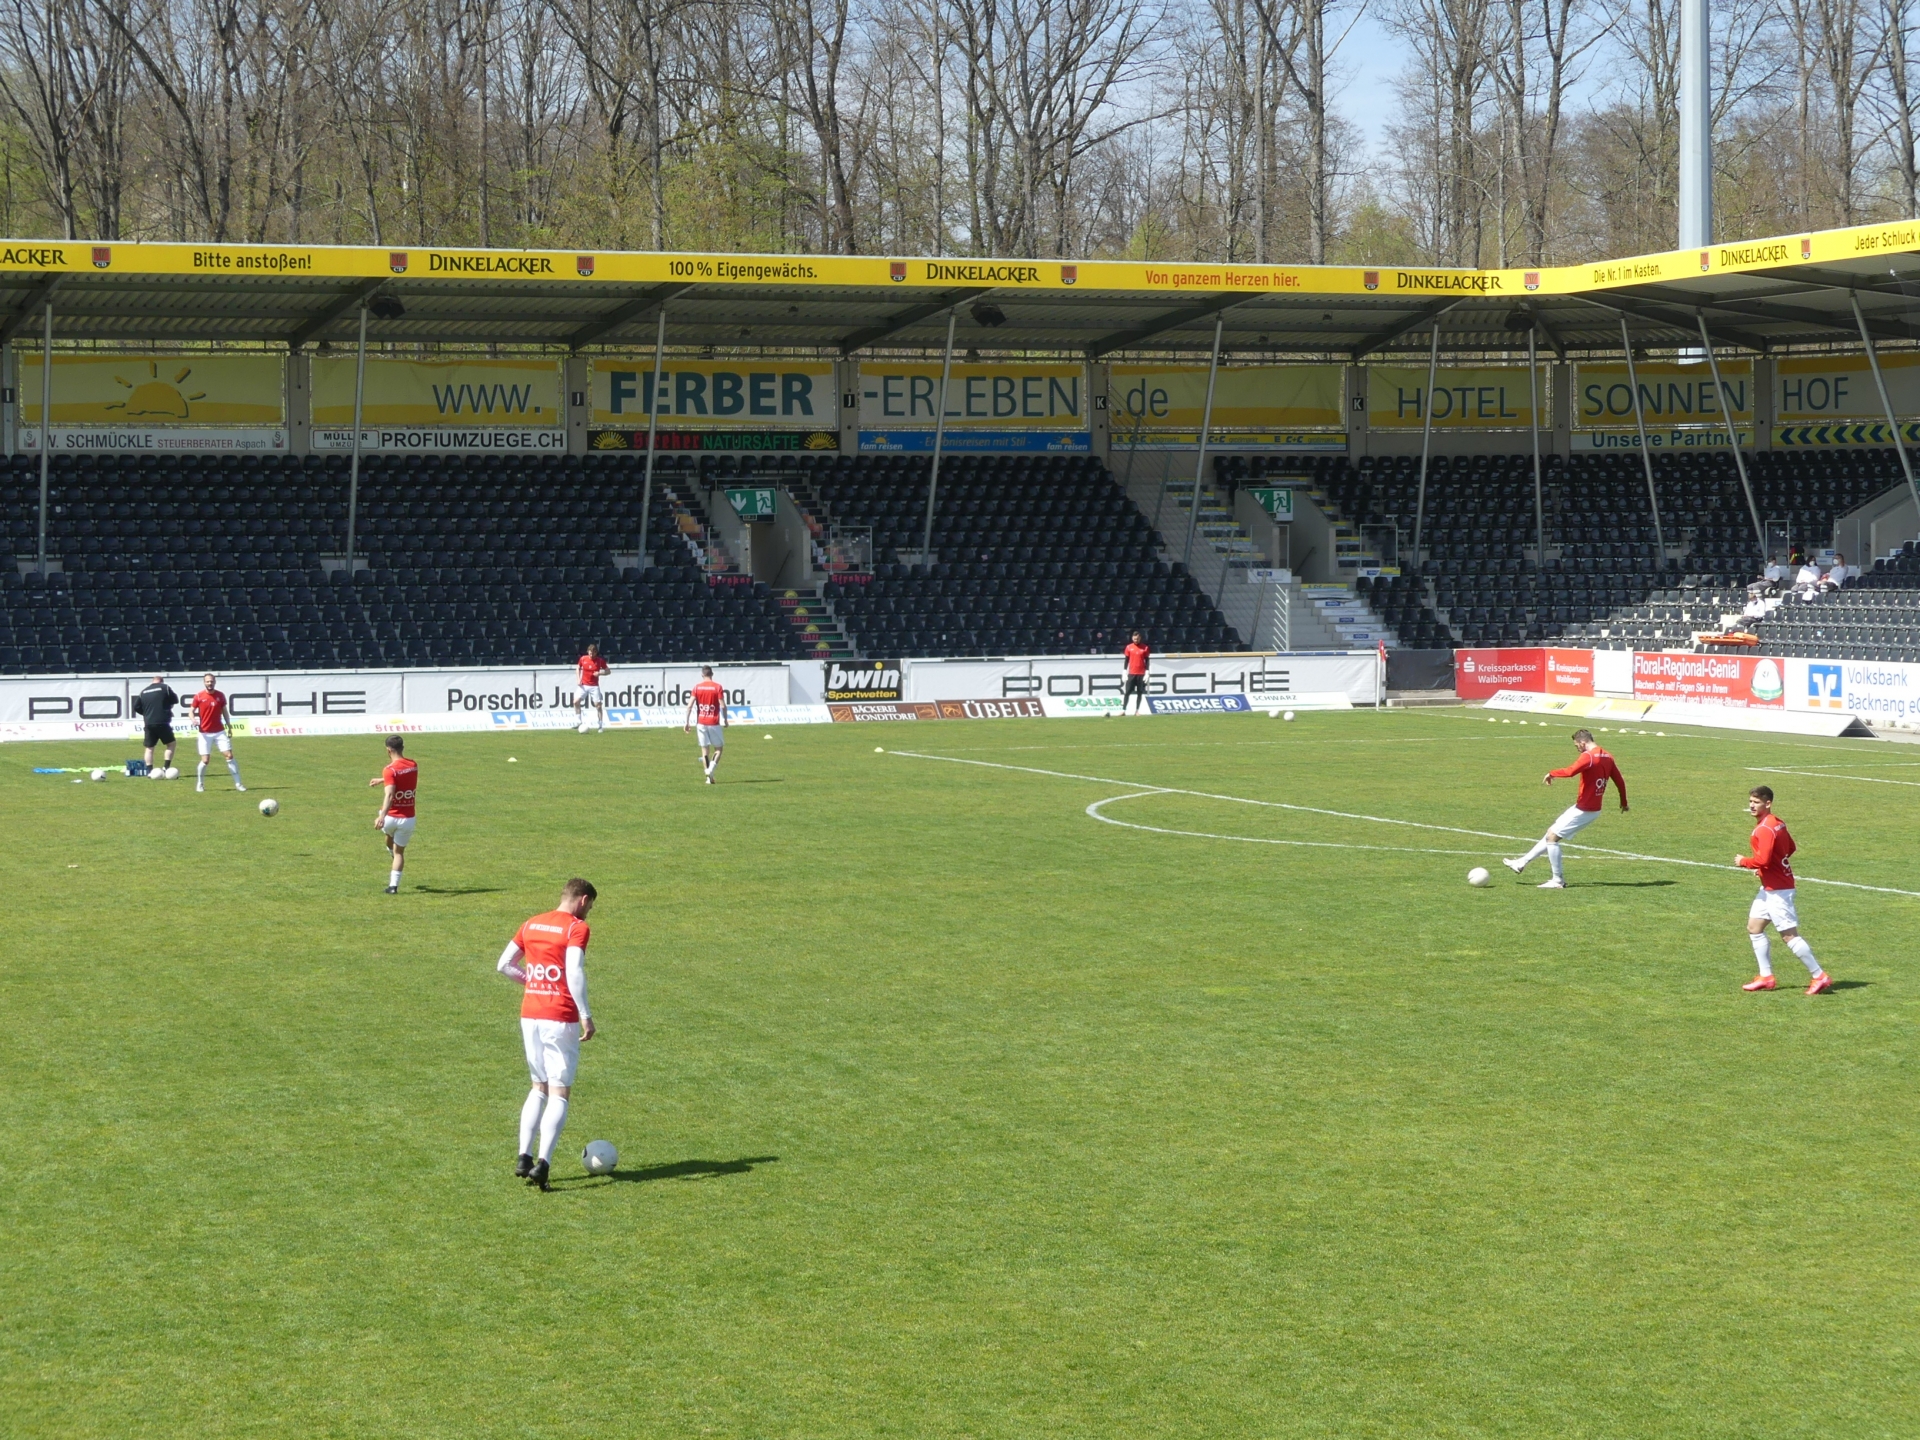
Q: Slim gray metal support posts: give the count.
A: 10